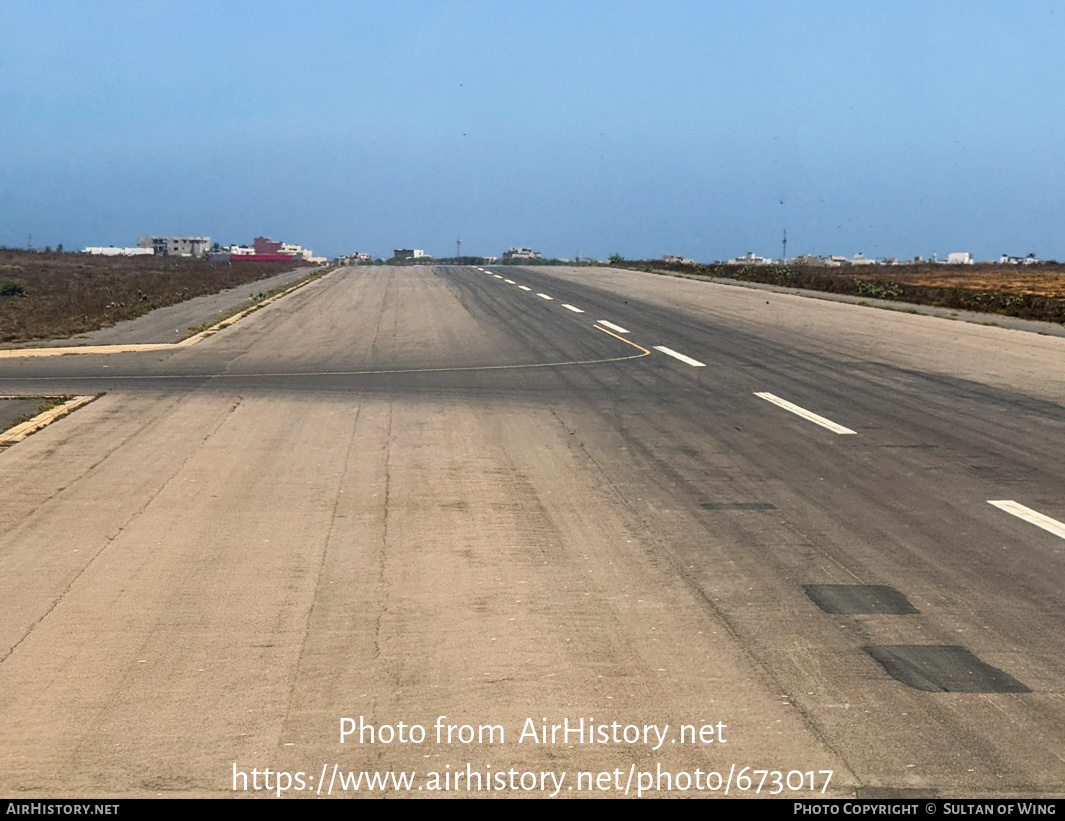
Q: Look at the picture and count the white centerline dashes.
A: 12